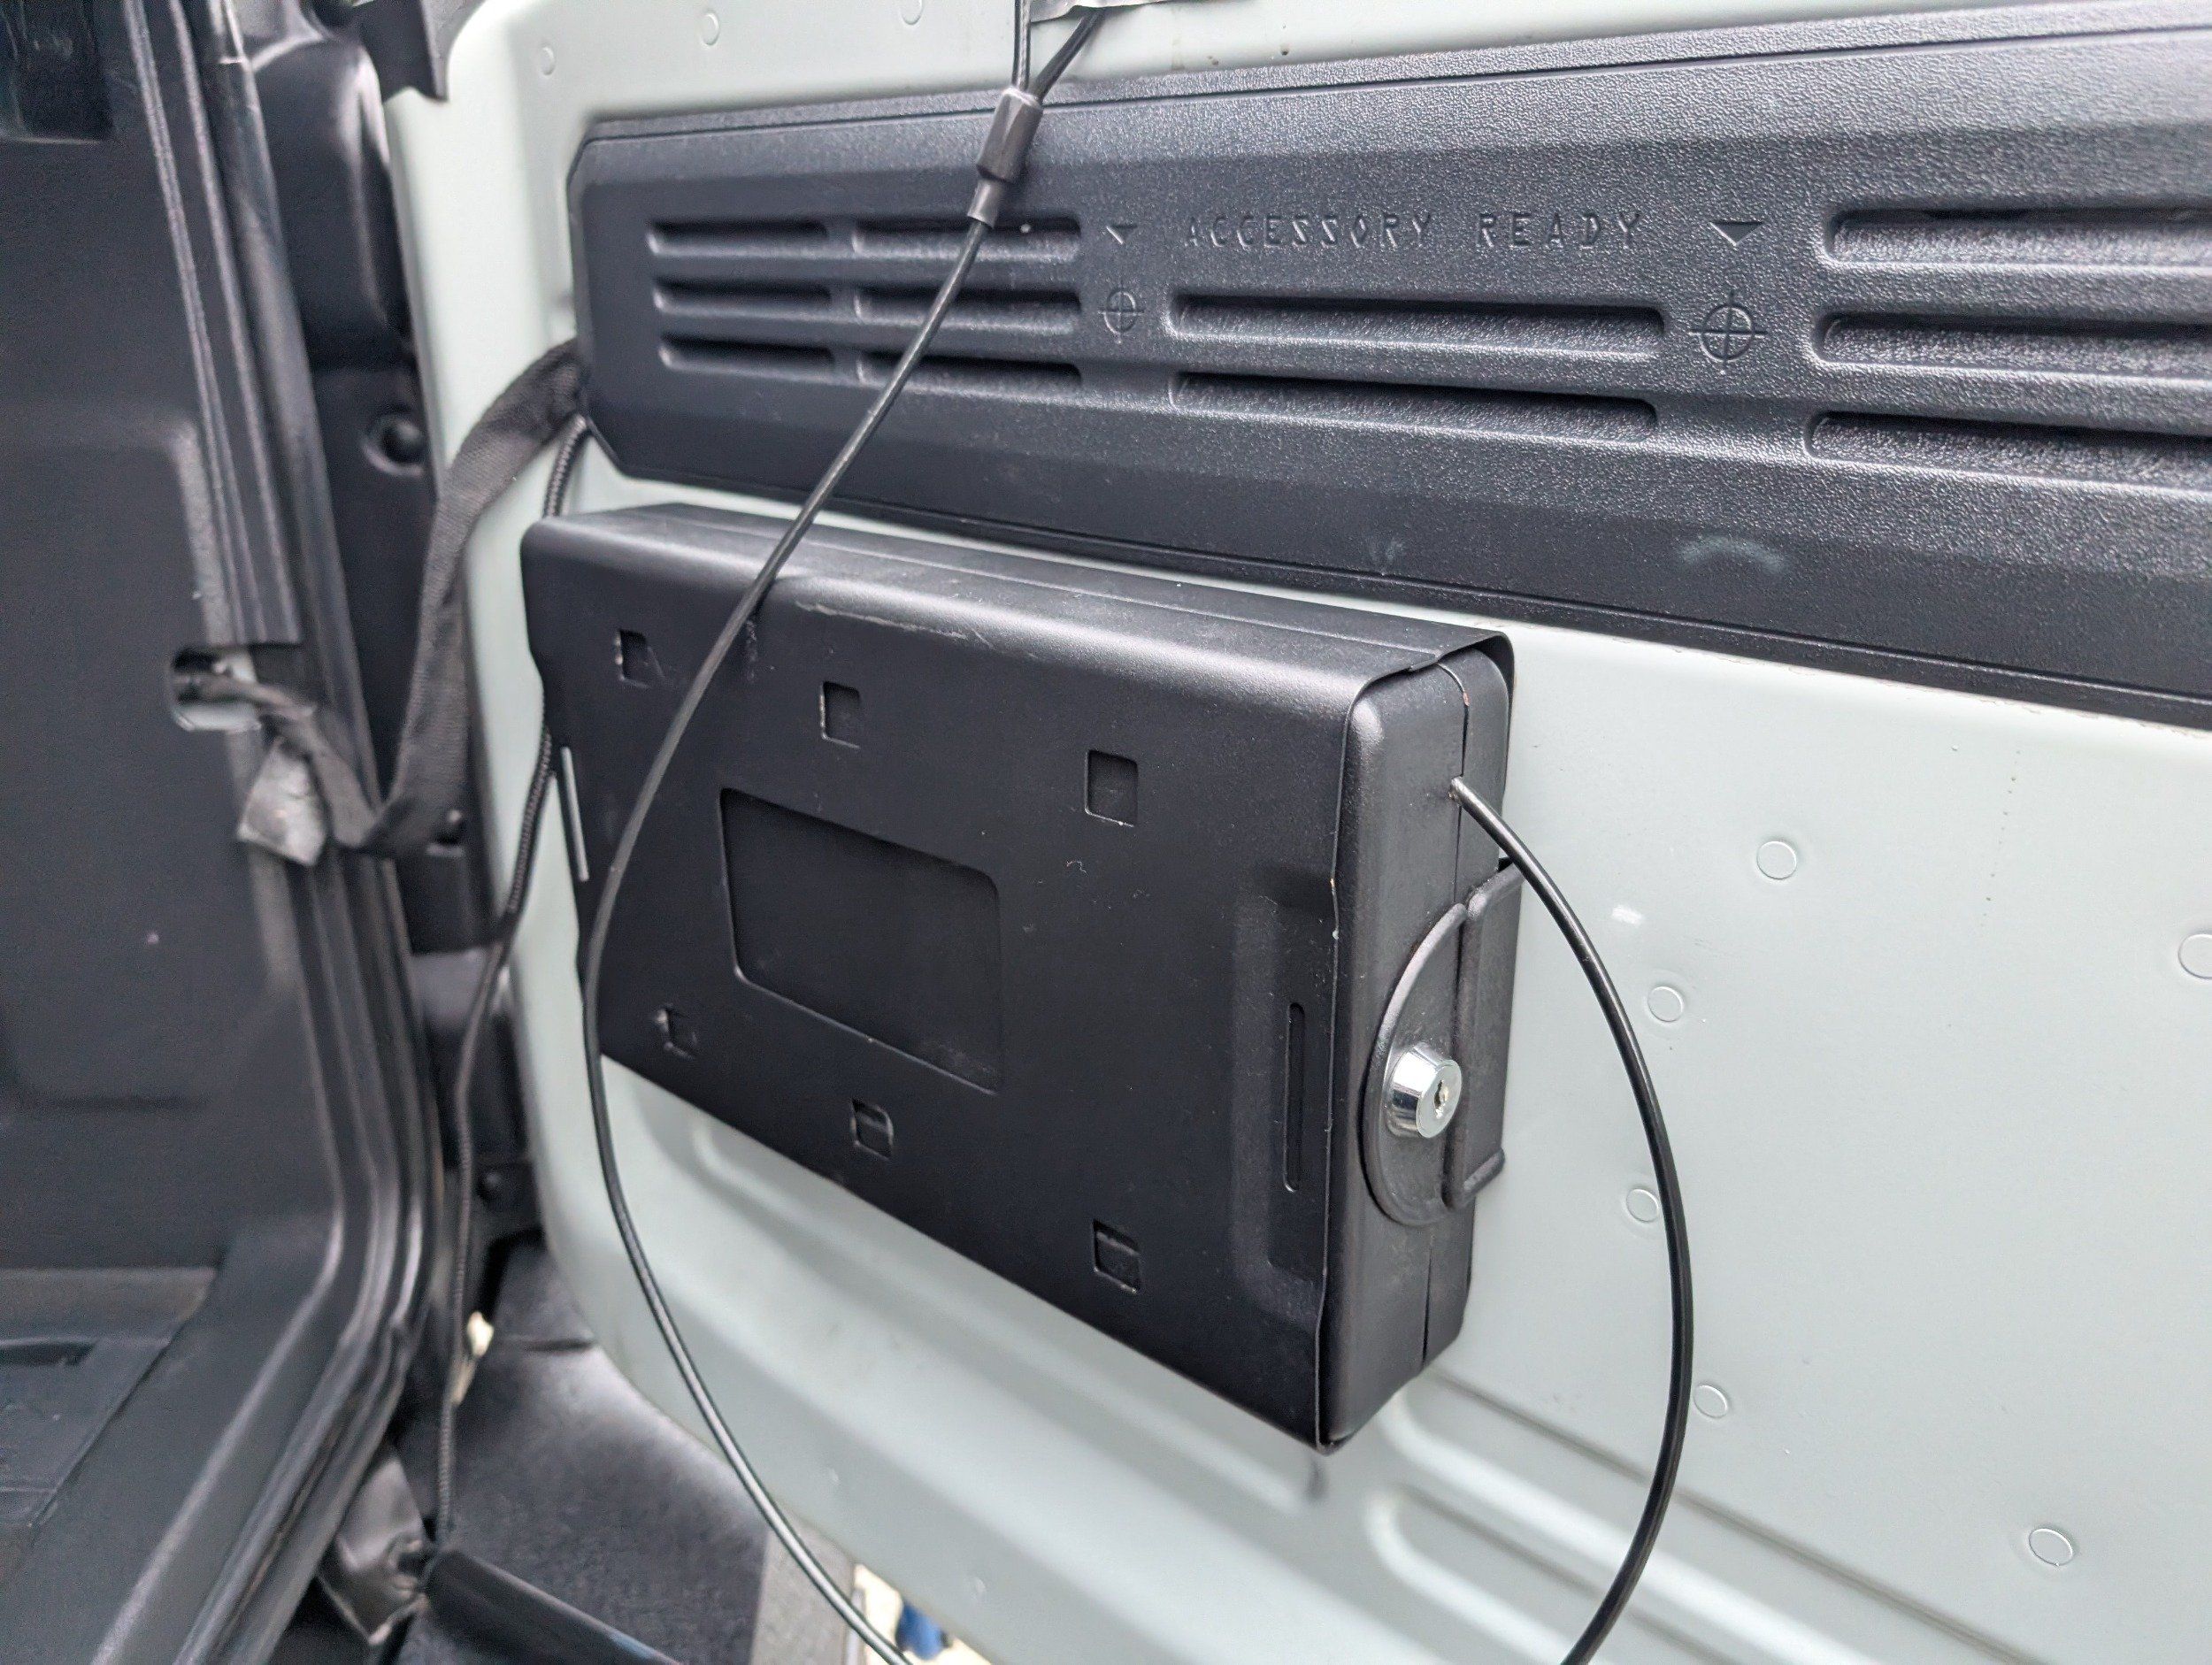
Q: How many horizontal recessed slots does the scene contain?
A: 11